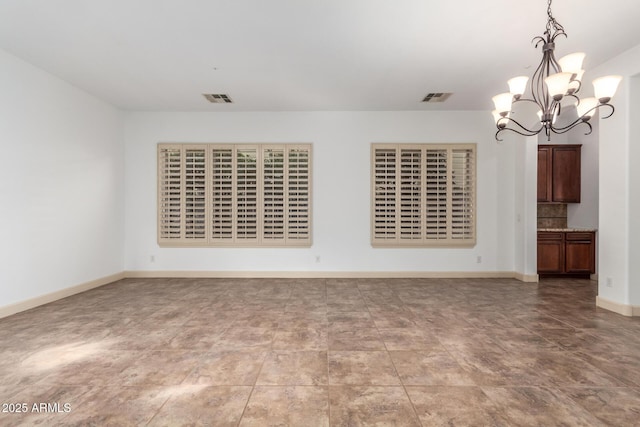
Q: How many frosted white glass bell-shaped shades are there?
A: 9